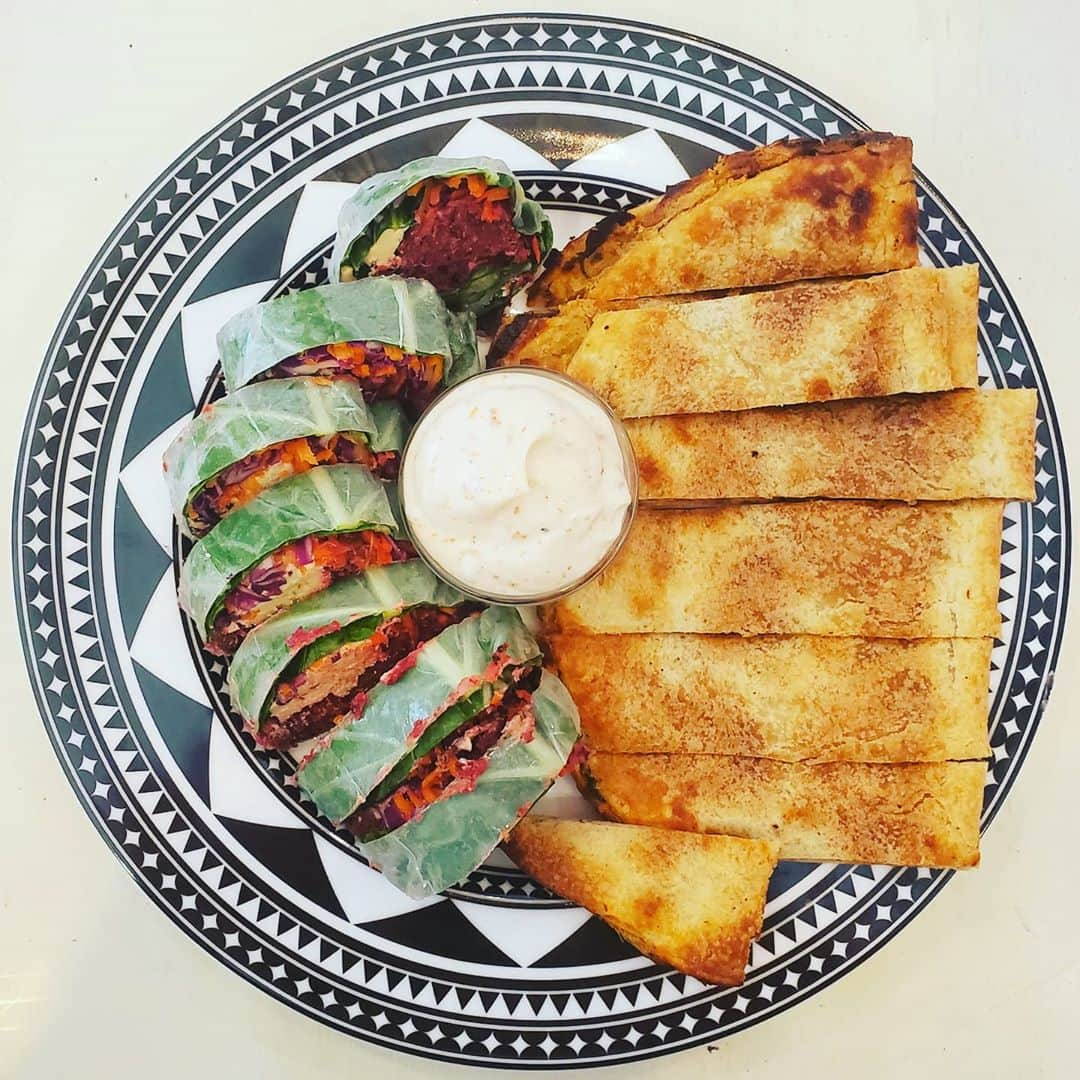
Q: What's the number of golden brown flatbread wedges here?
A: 7